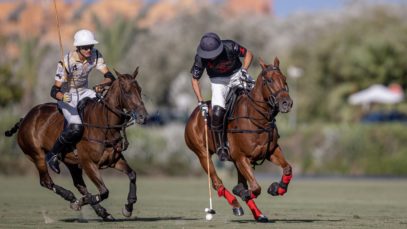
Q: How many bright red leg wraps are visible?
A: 4